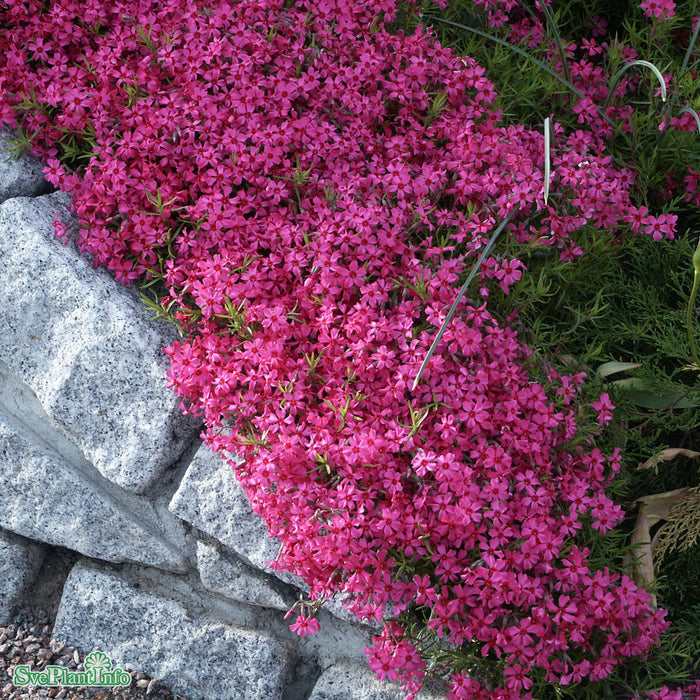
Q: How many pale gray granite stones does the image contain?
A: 8